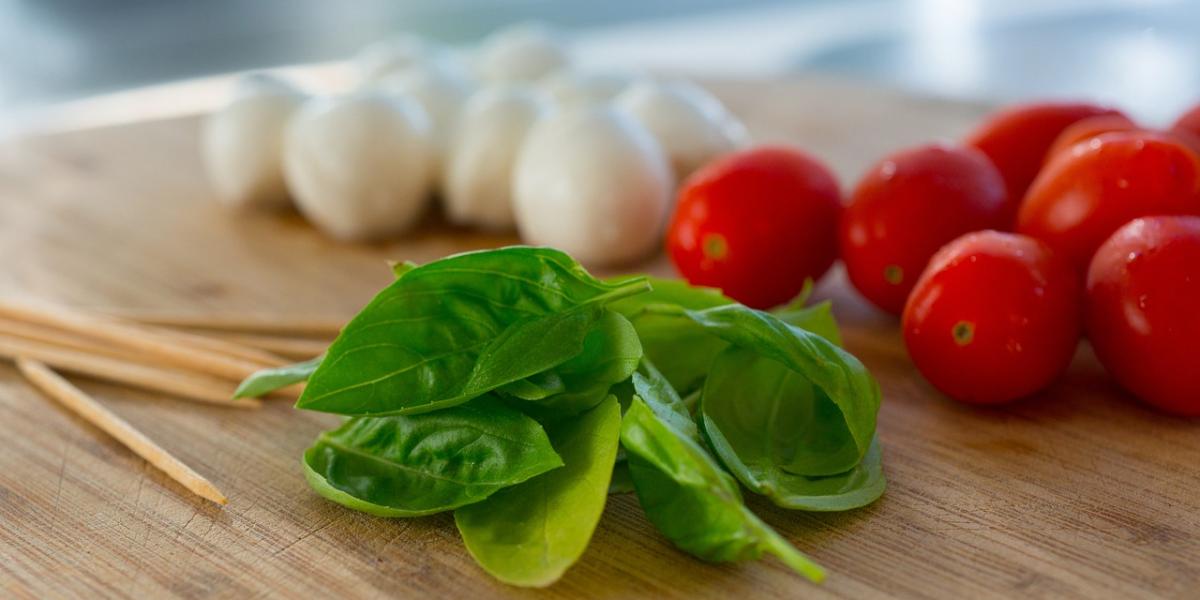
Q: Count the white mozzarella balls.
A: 9